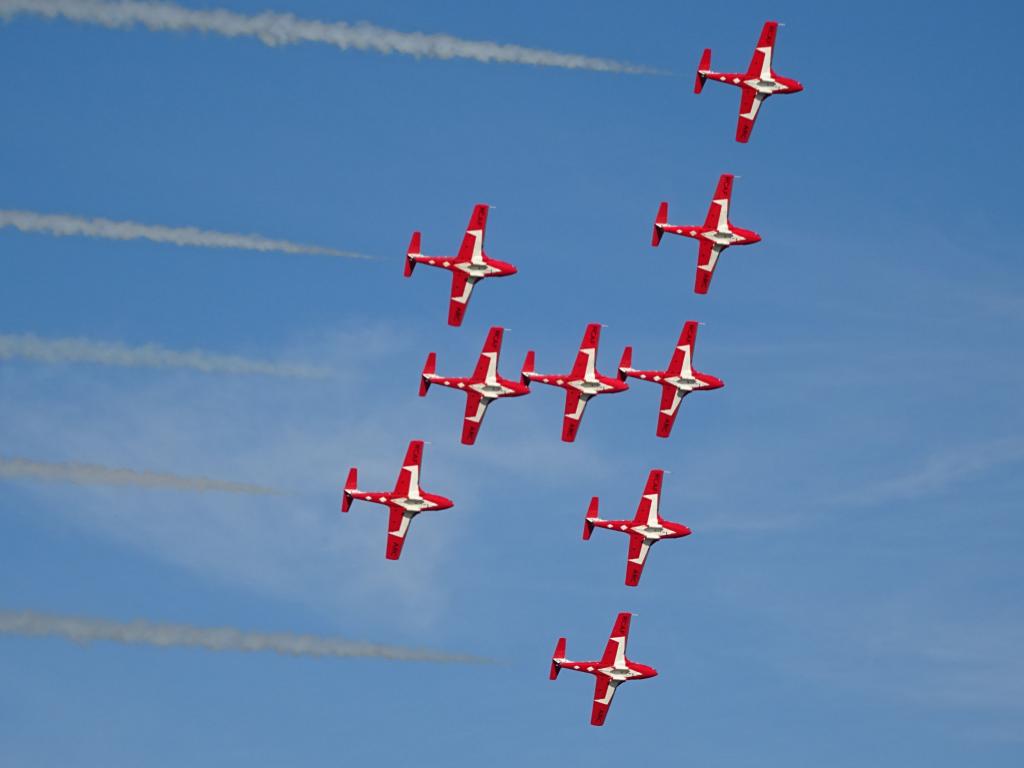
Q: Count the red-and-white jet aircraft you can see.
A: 9